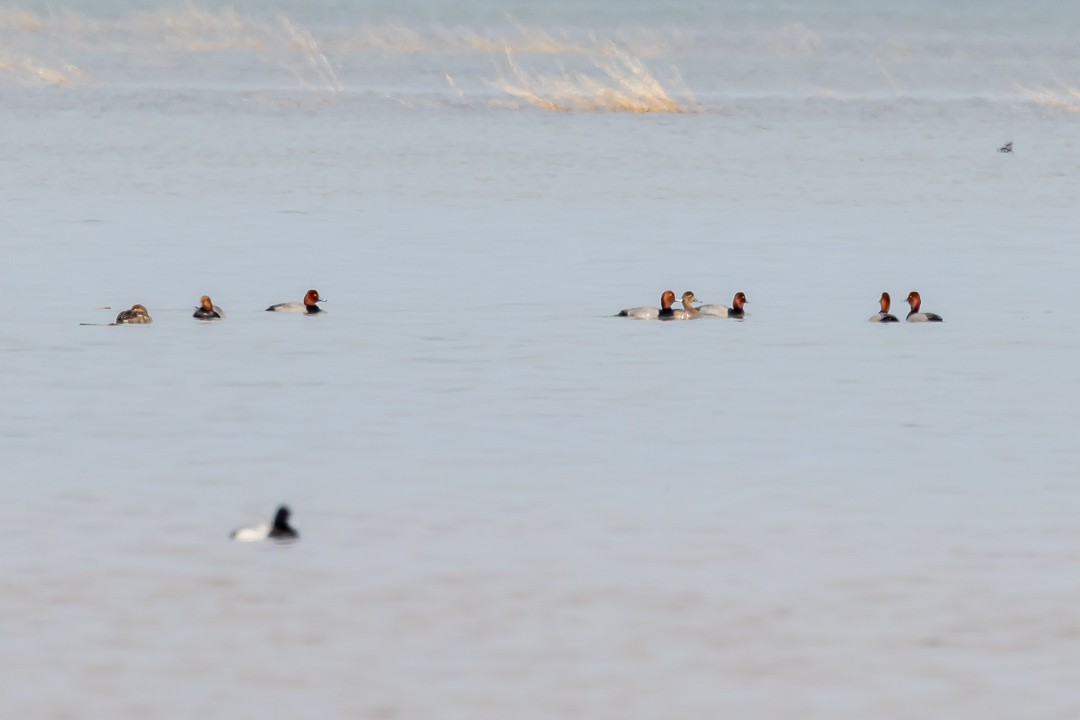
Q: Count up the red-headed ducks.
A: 6